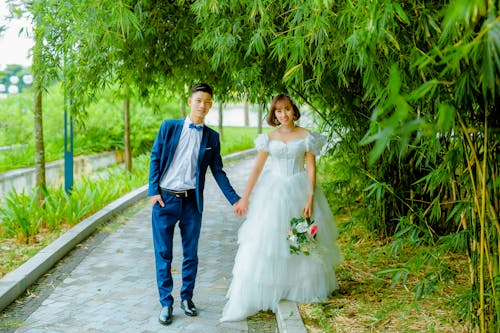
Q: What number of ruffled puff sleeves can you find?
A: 2